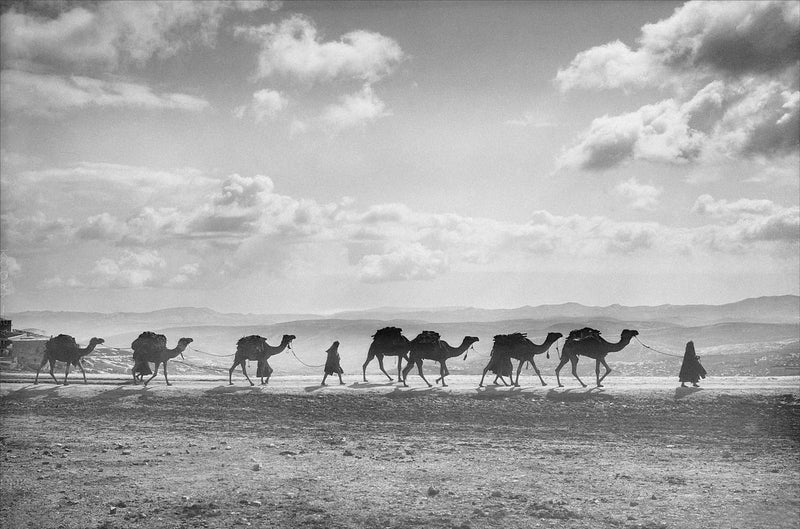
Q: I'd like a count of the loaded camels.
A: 7